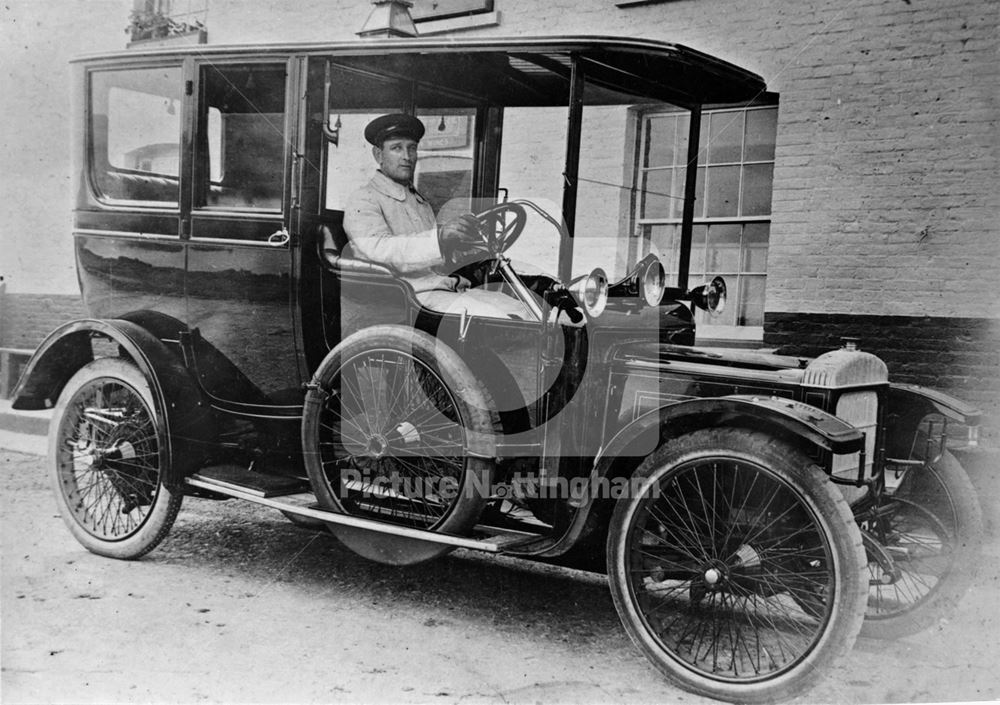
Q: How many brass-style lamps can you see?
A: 3